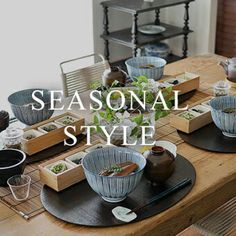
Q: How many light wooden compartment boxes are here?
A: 4